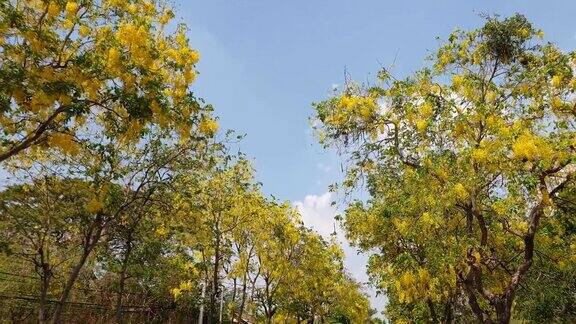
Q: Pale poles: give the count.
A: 2